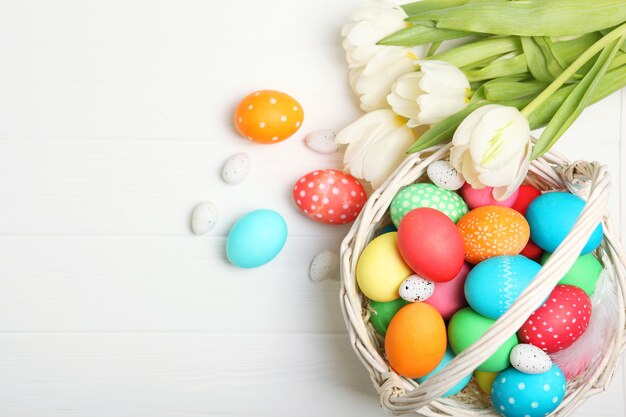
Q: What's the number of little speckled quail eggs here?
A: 7